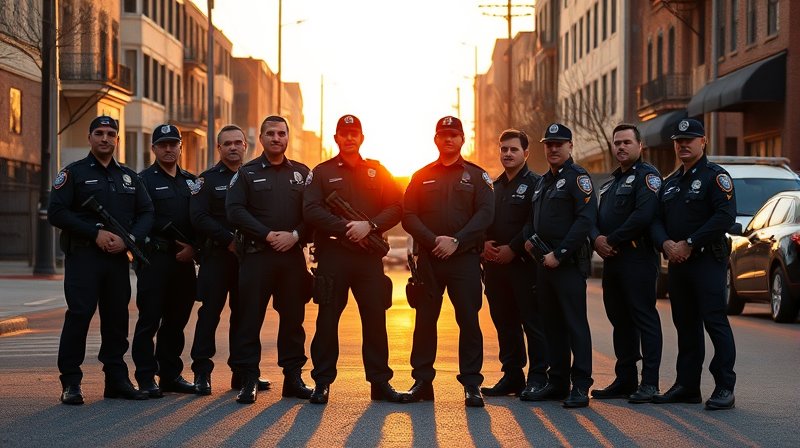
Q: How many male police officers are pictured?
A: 10